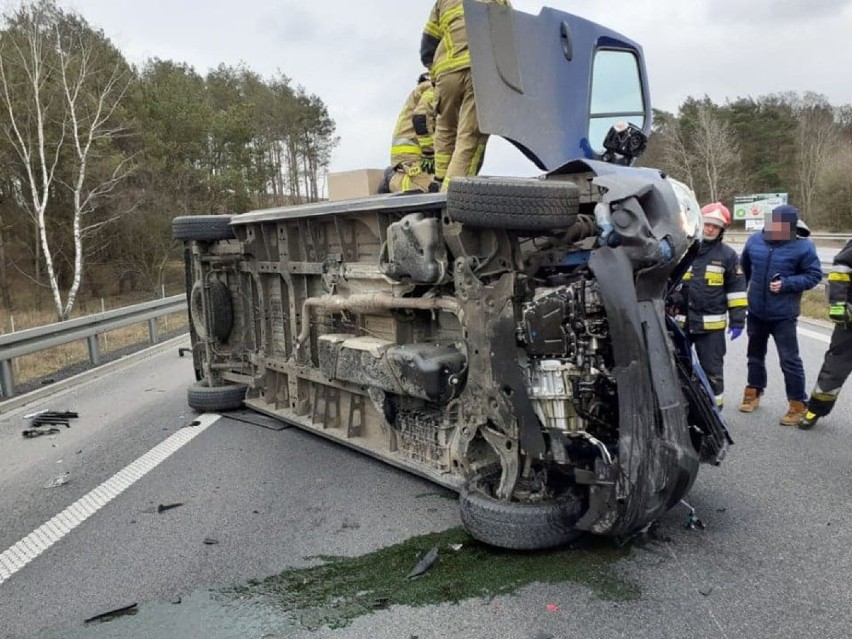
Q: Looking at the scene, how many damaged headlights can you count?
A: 1